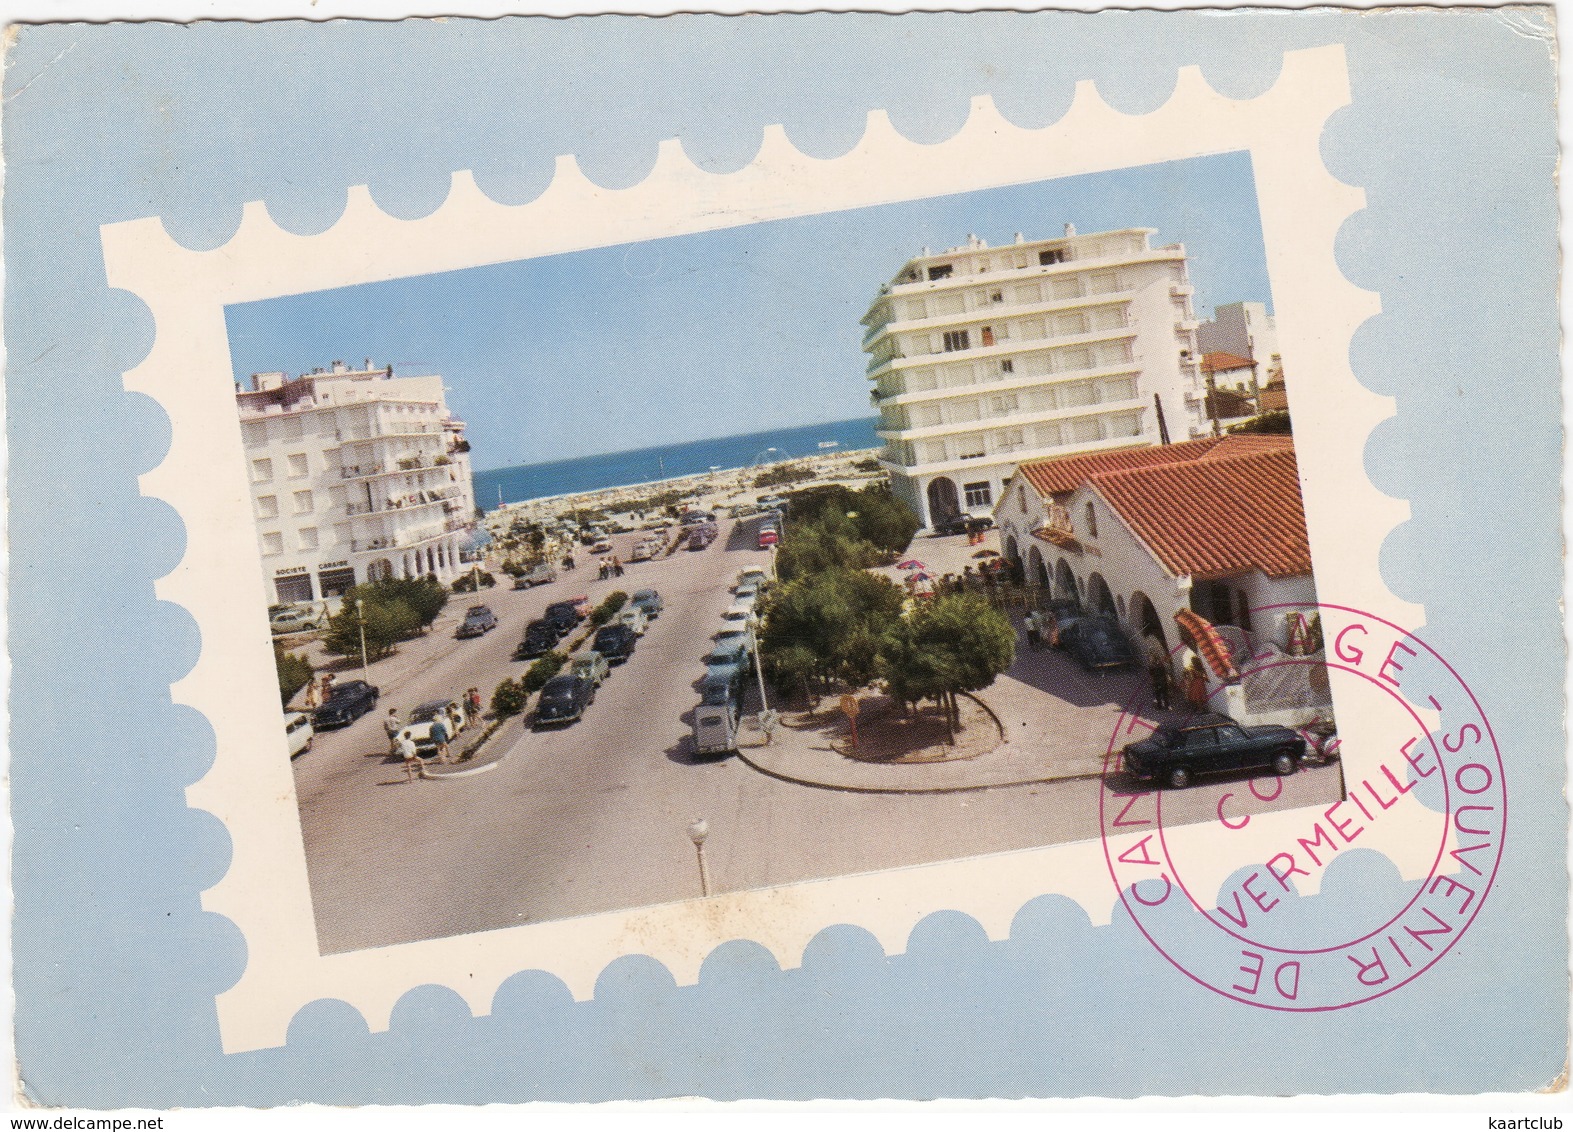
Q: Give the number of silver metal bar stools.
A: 0